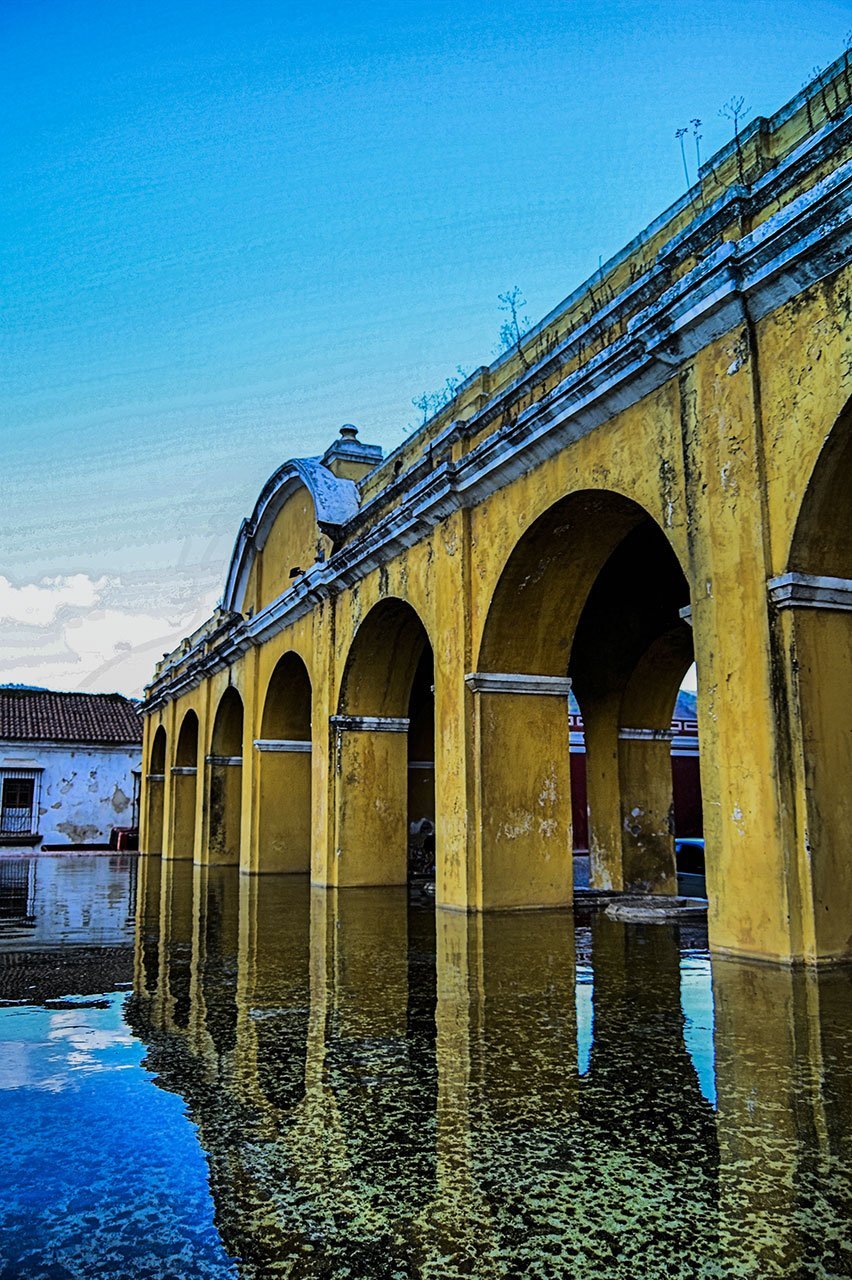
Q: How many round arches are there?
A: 7